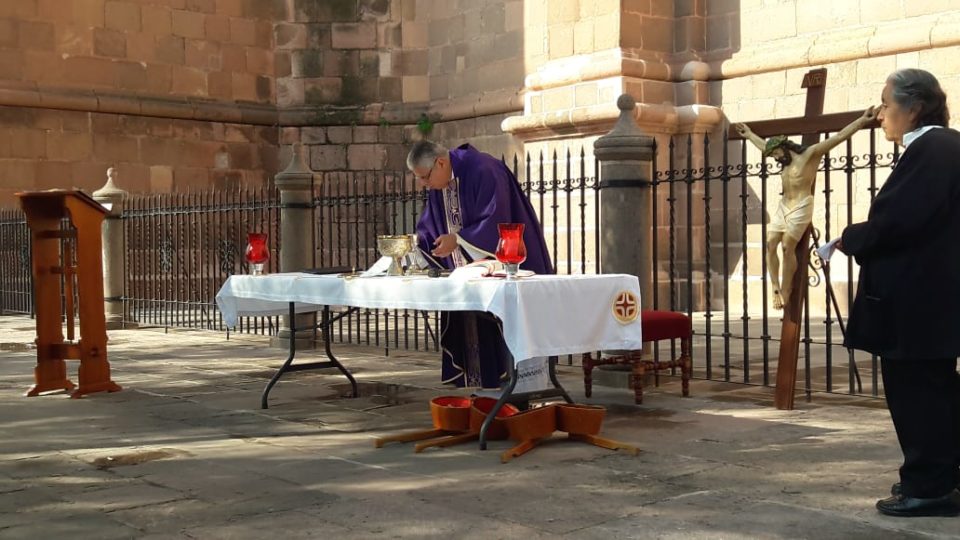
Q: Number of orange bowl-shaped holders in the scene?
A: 4